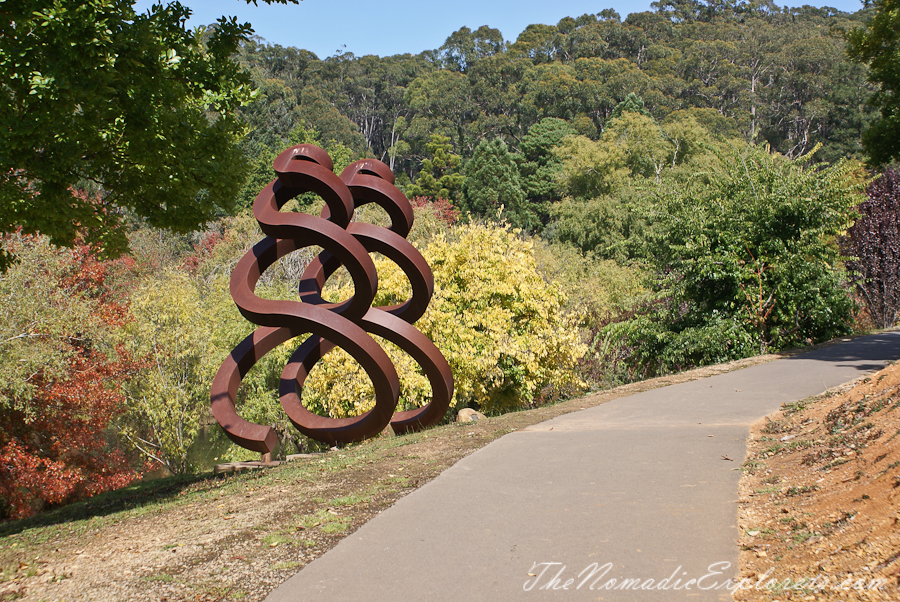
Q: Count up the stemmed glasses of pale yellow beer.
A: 0